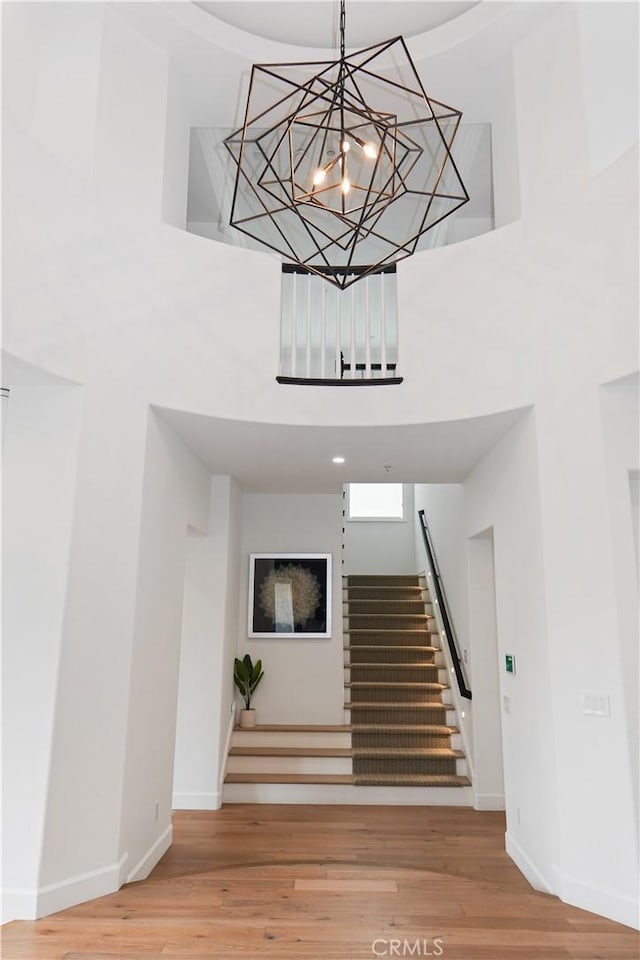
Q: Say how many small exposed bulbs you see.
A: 4